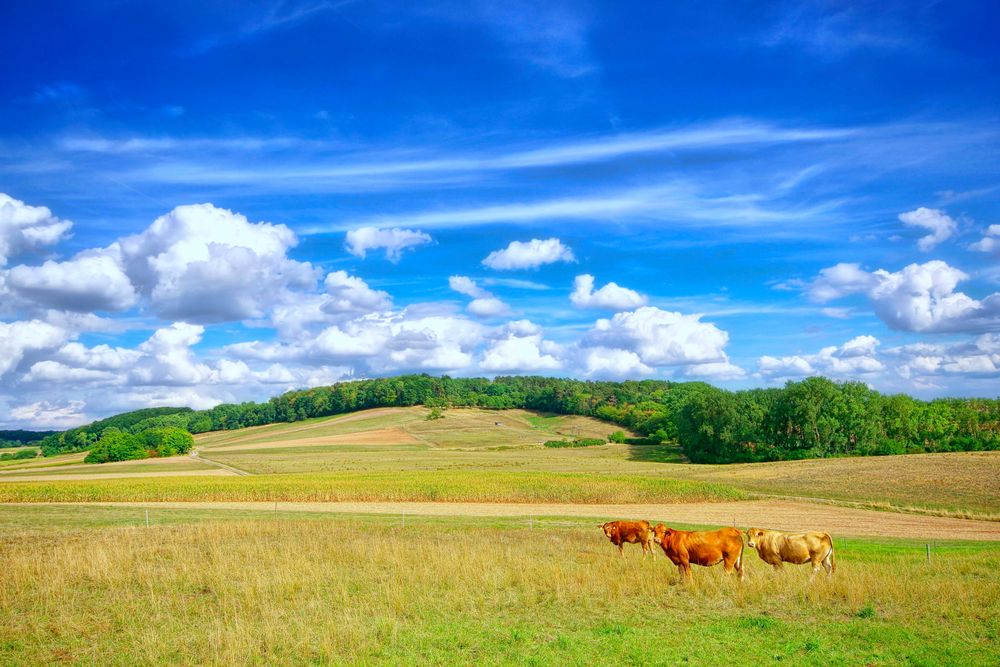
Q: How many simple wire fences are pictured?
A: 1